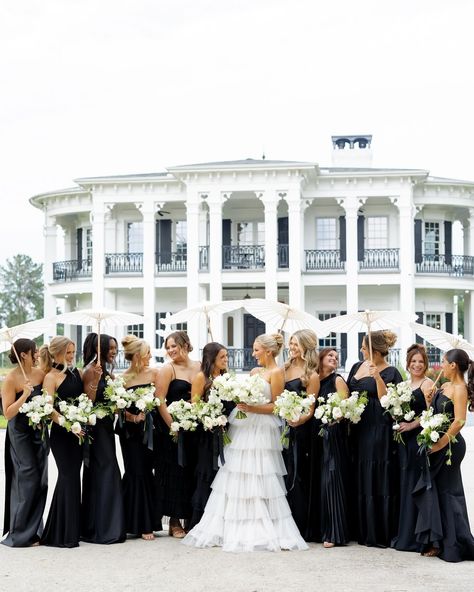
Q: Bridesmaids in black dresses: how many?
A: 11